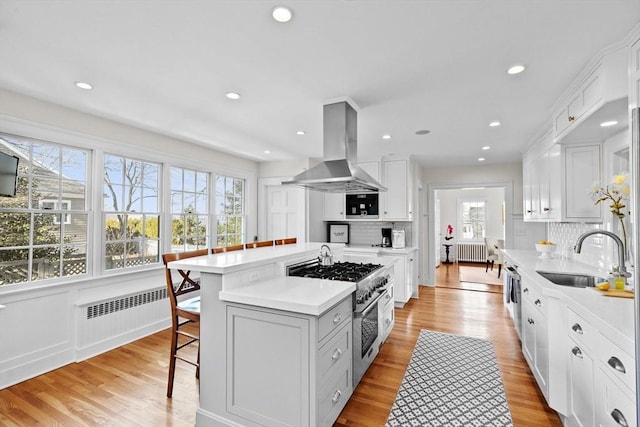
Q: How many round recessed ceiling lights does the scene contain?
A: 11